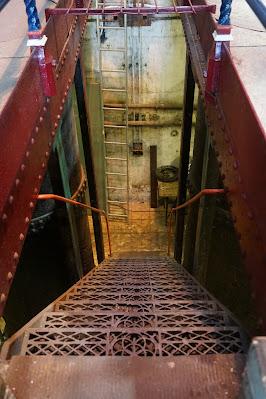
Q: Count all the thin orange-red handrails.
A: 2